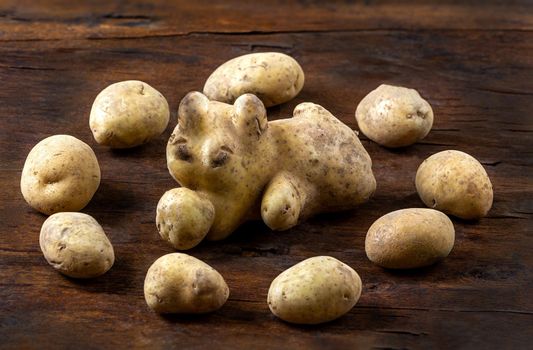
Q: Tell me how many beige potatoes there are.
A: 10